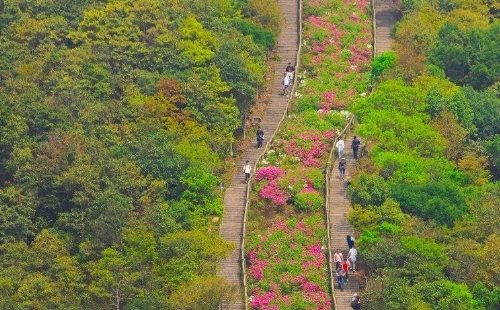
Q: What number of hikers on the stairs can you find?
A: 14